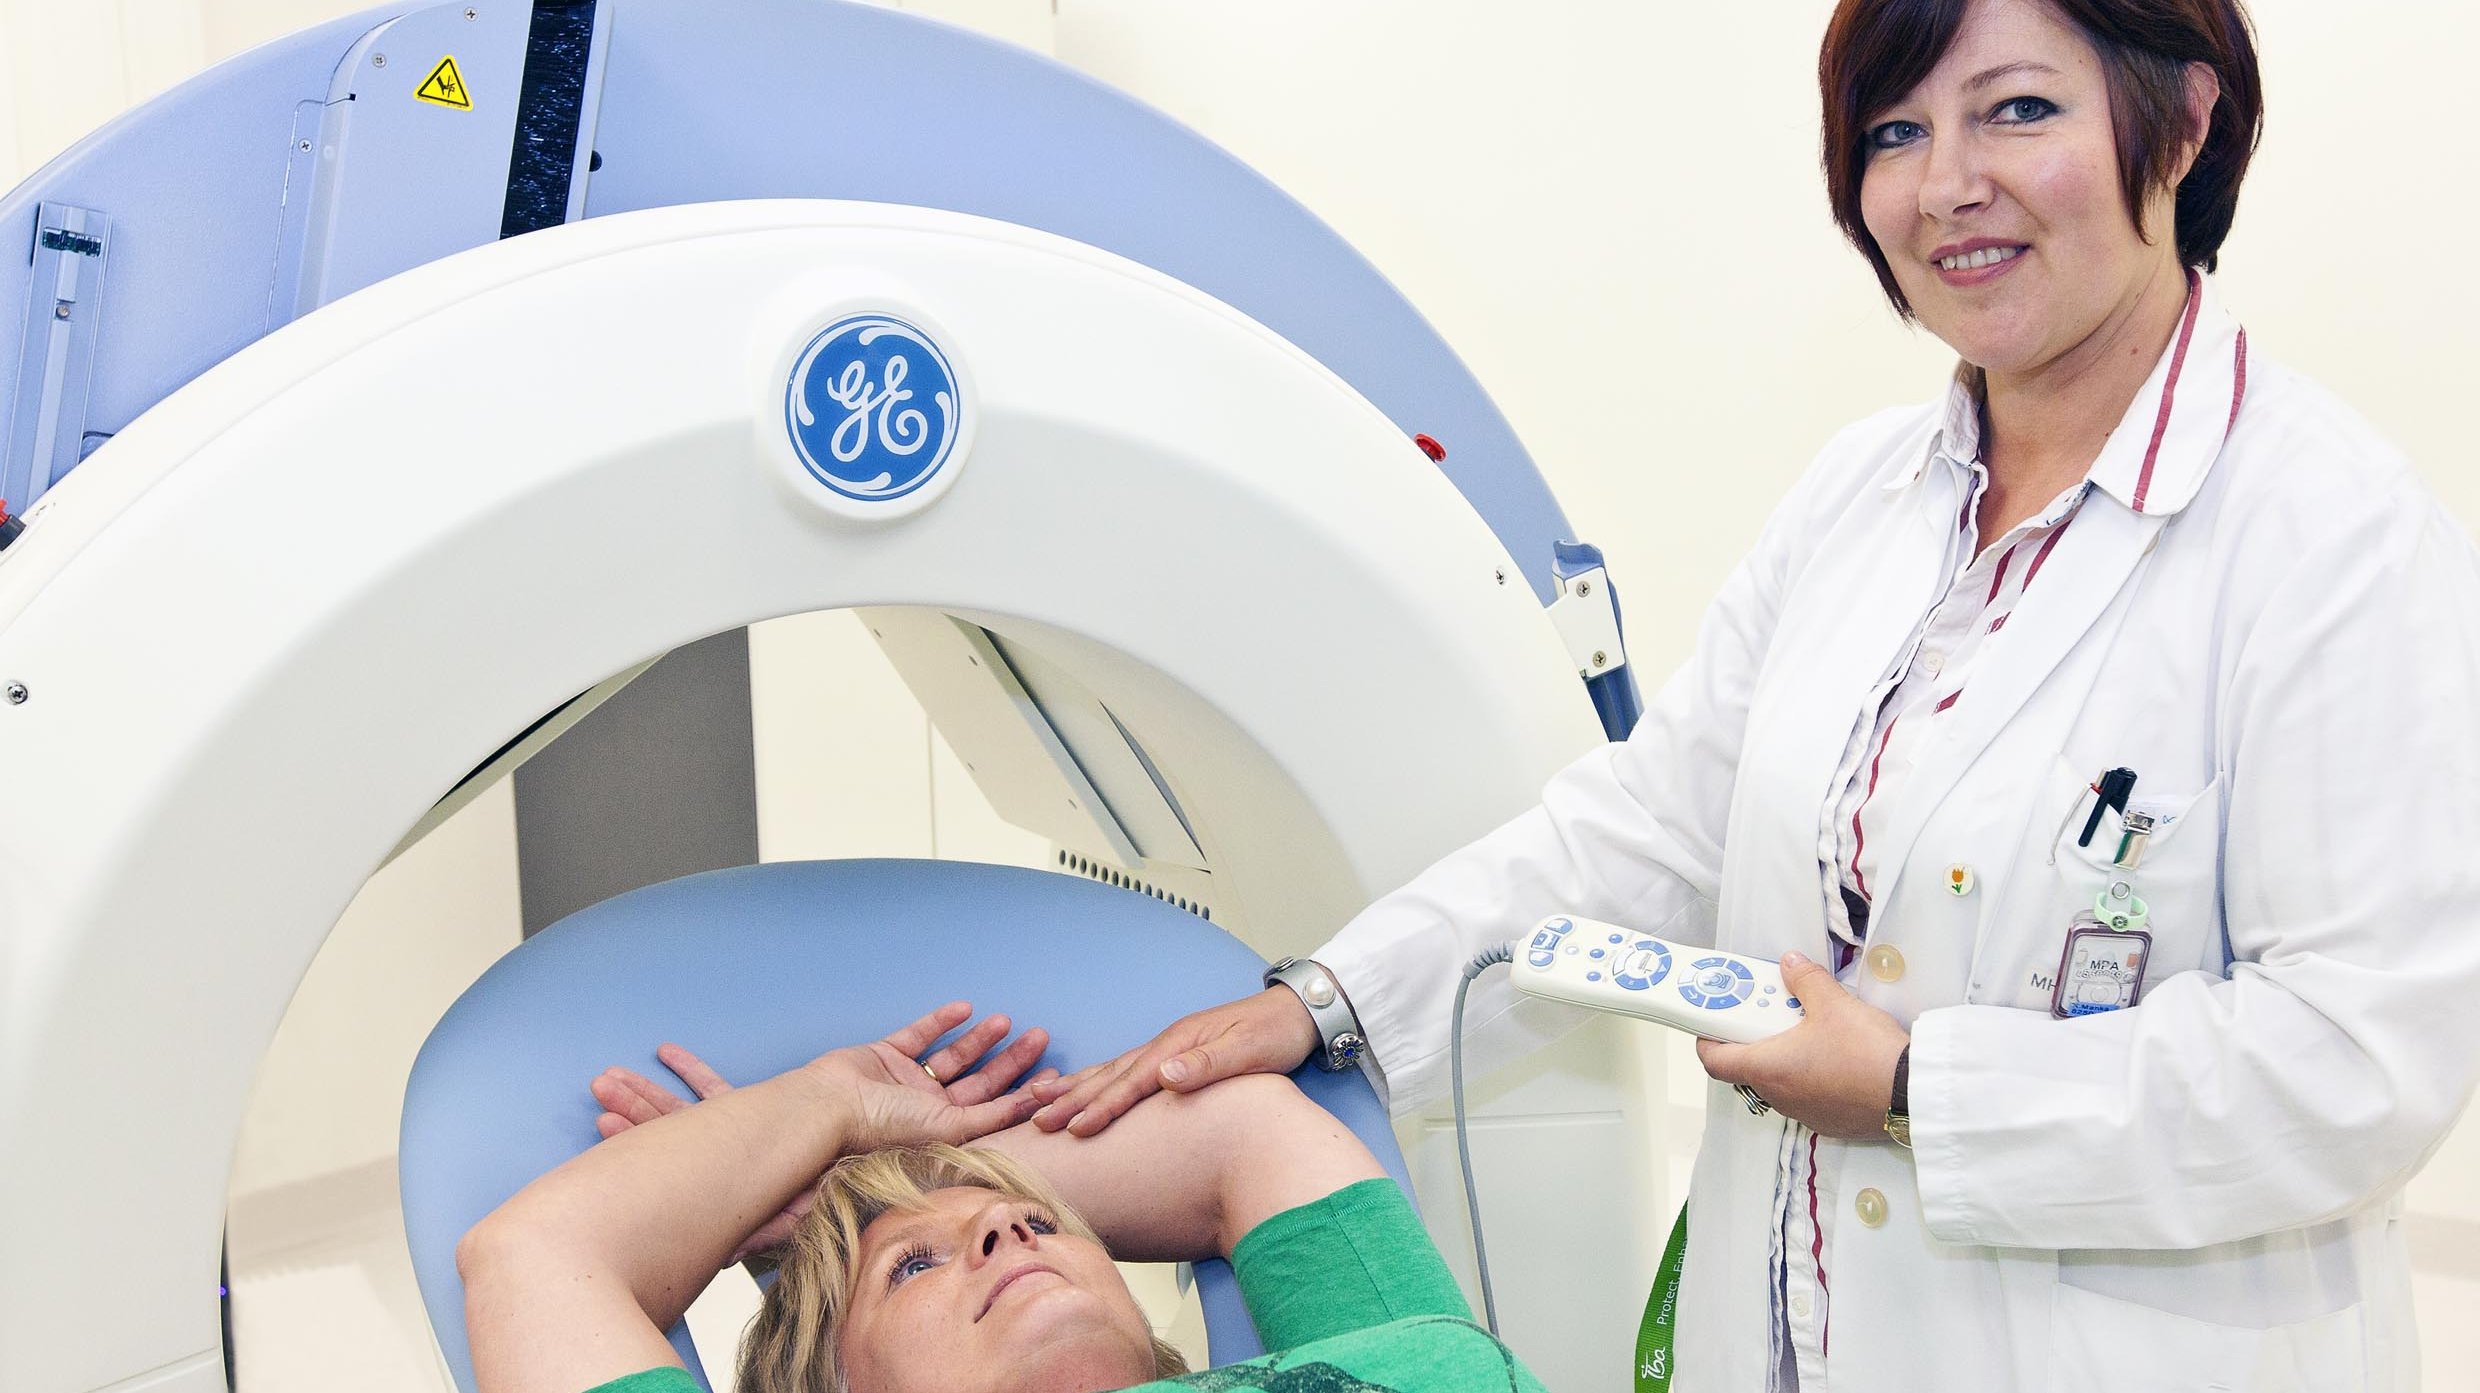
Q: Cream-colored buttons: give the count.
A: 2